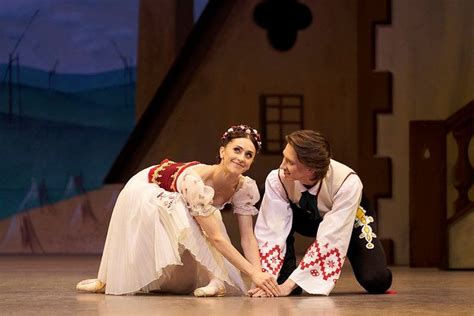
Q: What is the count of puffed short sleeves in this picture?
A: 2